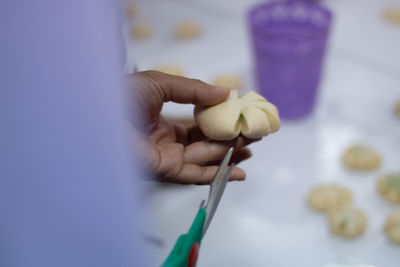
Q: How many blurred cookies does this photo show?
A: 12